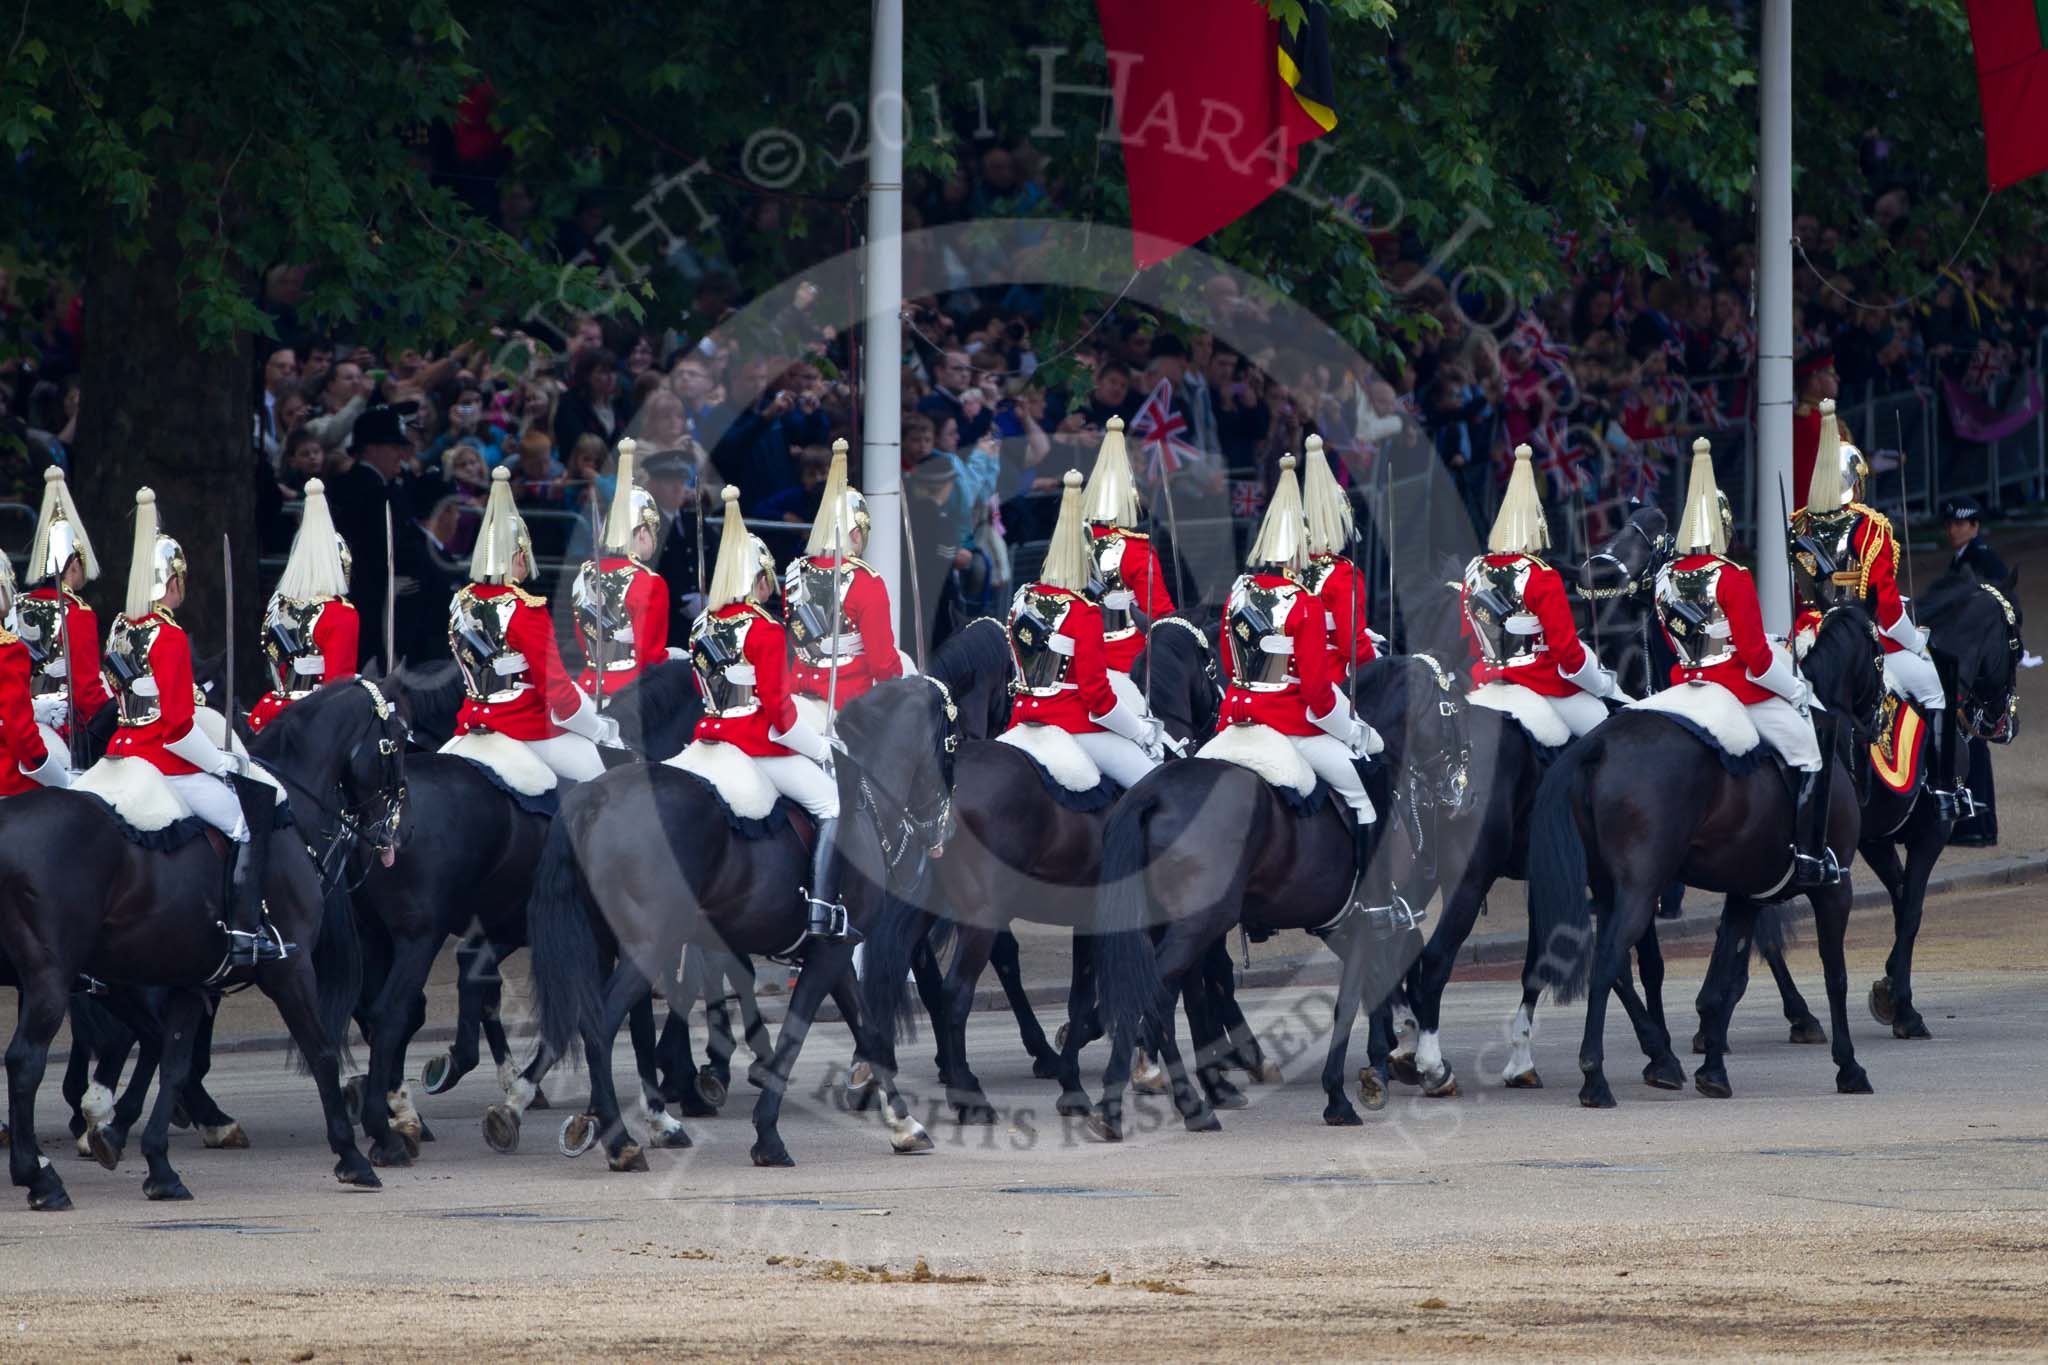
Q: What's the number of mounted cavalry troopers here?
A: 15